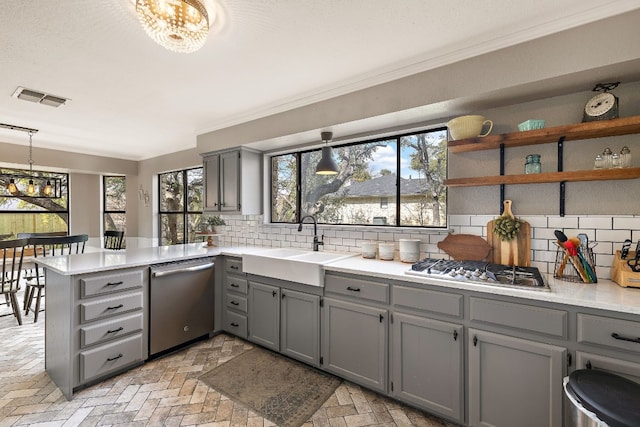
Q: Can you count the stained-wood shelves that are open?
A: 2